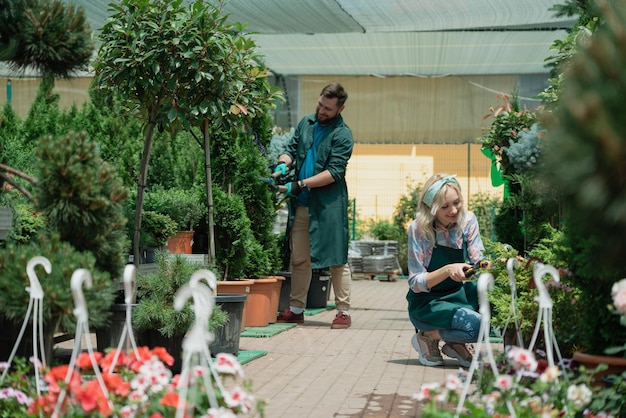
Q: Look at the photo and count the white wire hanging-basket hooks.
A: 8